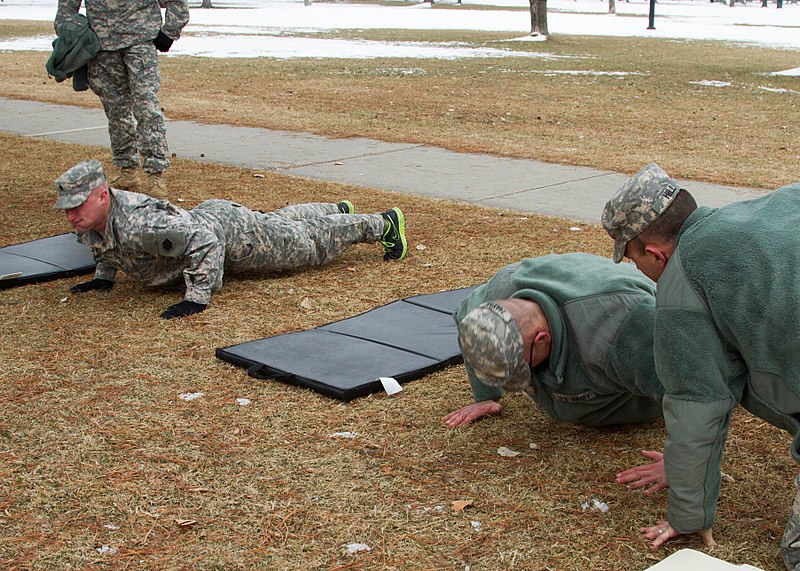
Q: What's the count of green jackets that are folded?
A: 1